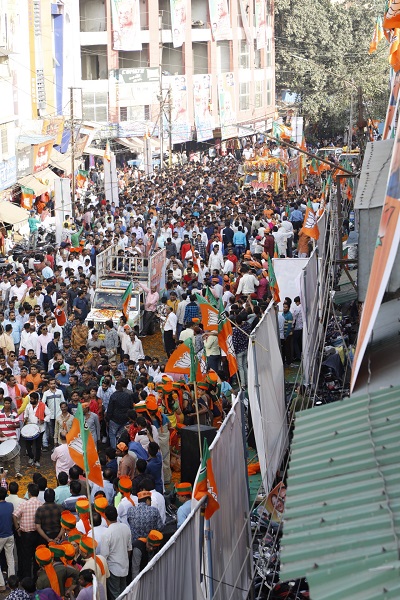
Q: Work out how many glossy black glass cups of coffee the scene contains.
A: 0